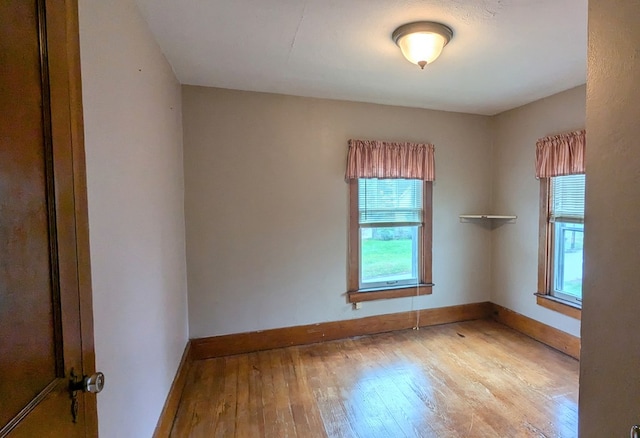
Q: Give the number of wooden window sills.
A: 2